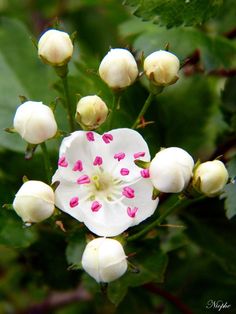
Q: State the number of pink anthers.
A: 14